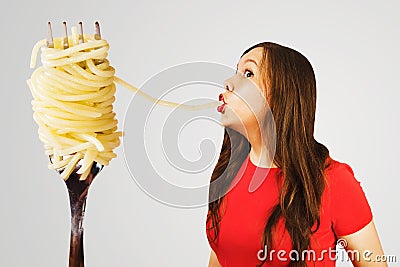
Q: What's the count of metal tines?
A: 4